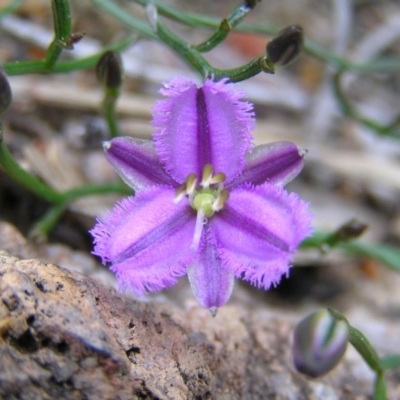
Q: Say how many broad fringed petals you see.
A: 3